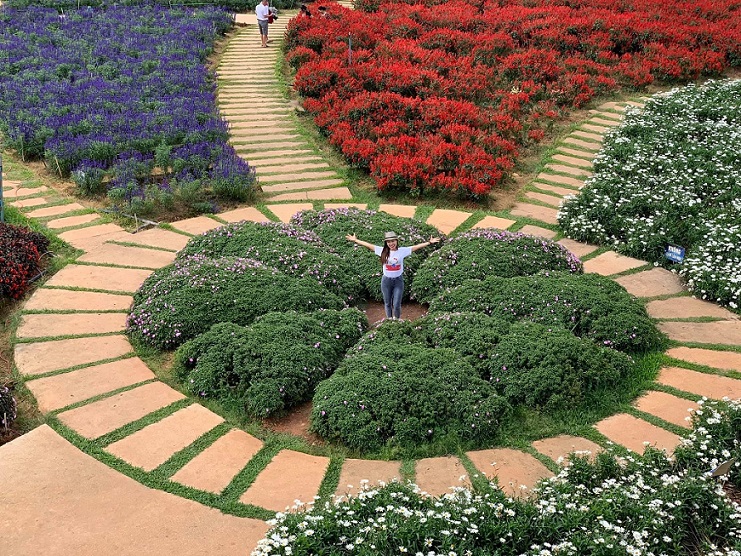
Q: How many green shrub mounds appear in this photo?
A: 8